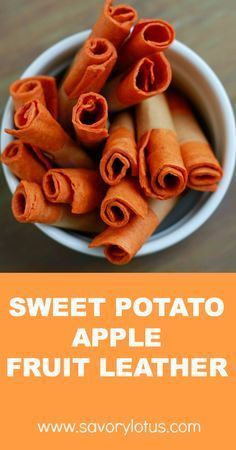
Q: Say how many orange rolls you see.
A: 15